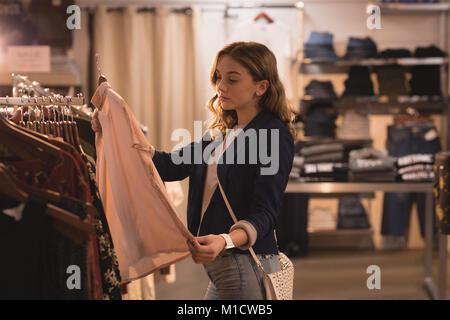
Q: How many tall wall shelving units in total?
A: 1